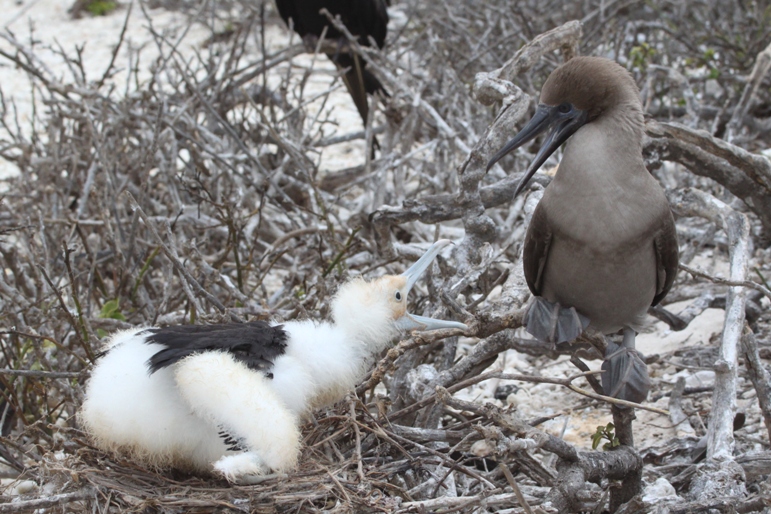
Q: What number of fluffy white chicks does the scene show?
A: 1